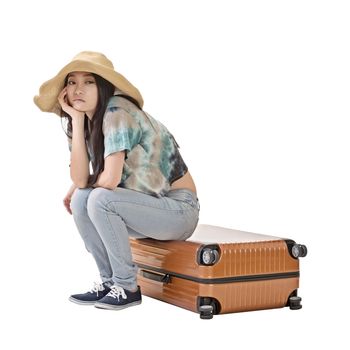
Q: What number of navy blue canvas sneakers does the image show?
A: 2